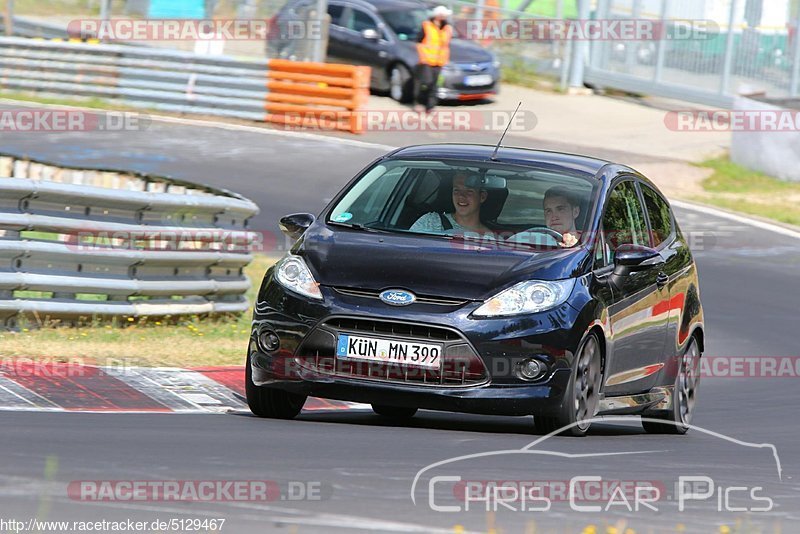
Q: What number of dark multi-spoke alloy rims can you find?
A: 2